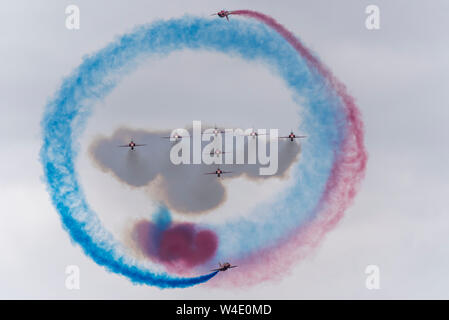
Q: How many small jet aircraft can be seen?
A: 9